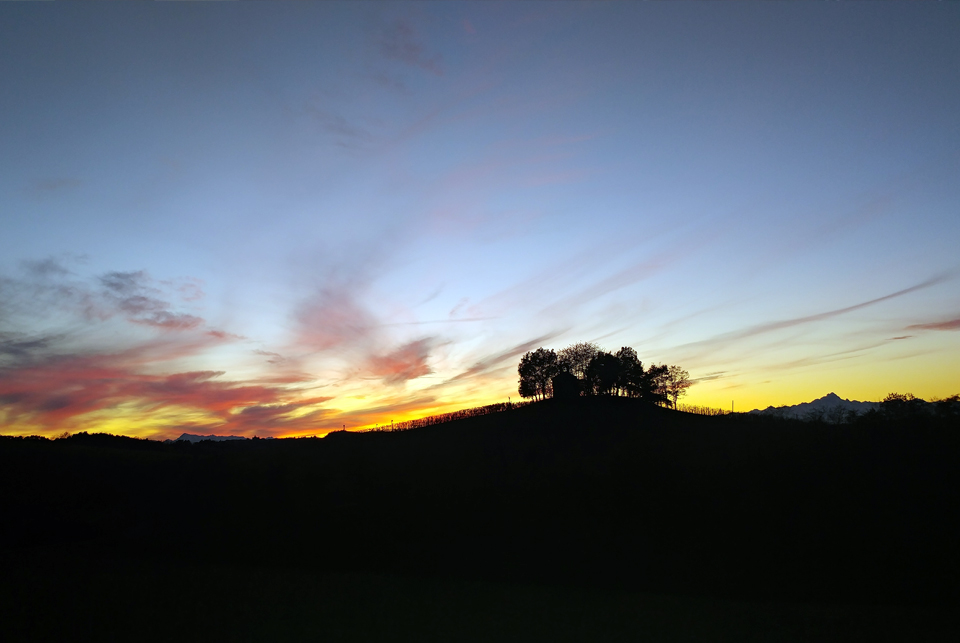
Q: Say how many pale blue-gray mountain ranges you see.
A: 2